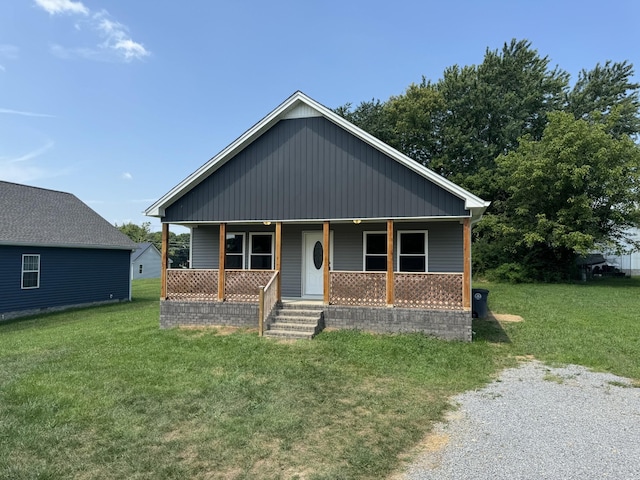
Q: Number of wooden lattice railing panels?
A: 4